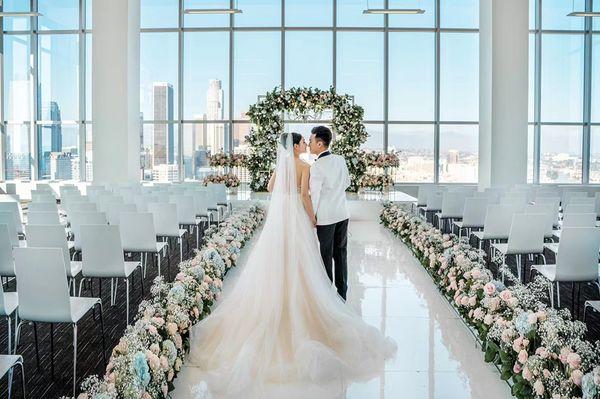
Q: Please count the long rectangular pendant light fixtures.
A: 4